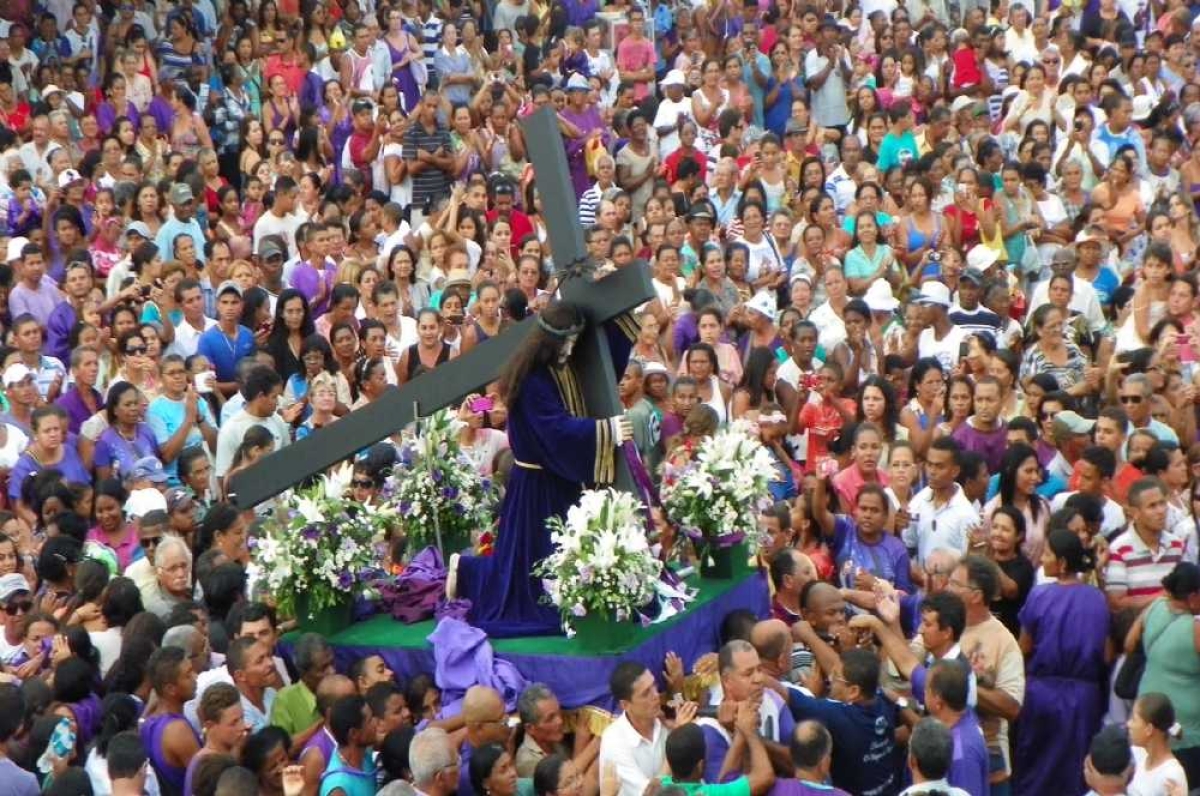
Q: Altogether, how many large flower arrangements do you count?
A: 4